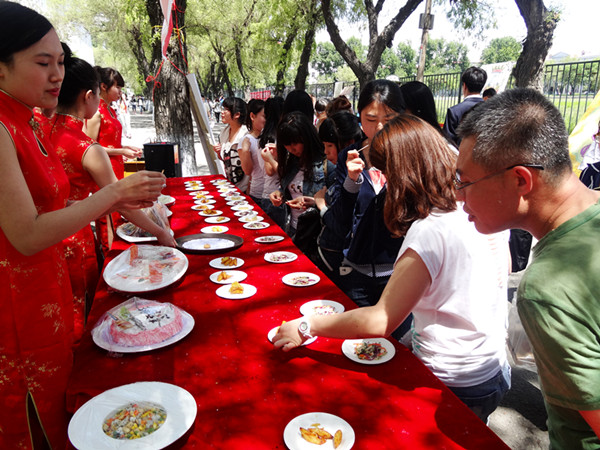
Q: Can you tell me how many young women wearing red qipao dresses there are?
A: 3